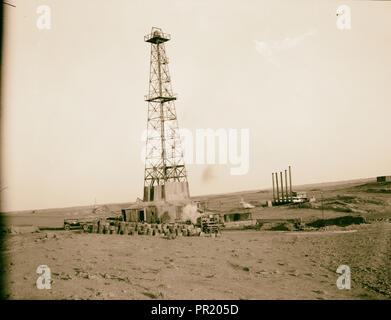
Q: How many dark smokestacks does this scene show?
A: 5